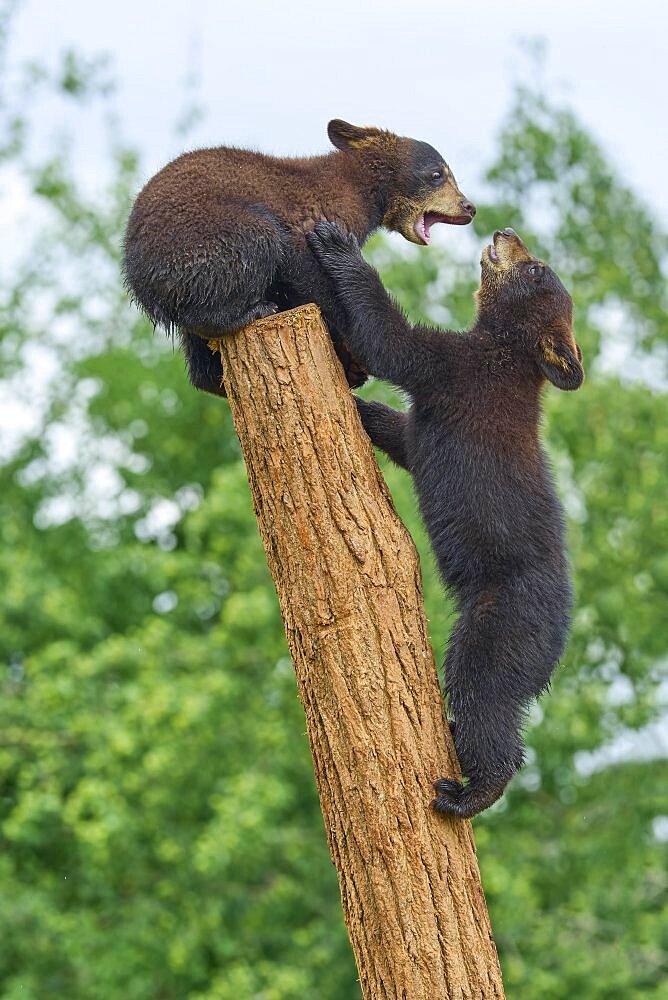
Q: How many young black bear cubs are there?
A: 2